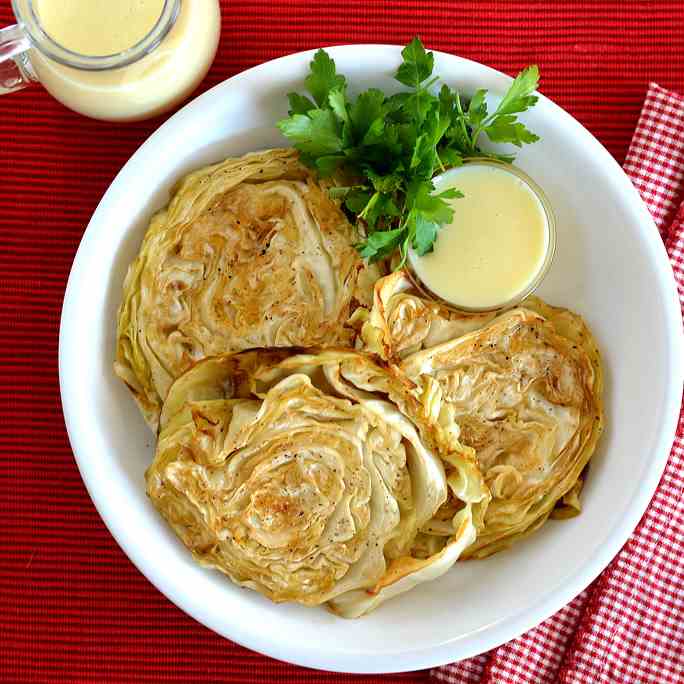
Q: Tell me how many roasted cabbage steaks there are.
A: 3